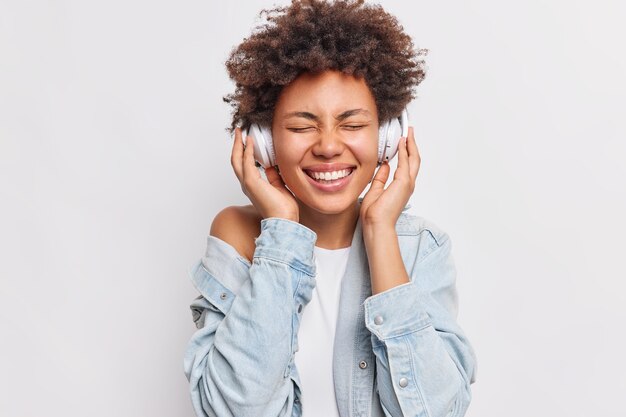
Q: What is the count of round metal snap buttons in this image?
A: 5